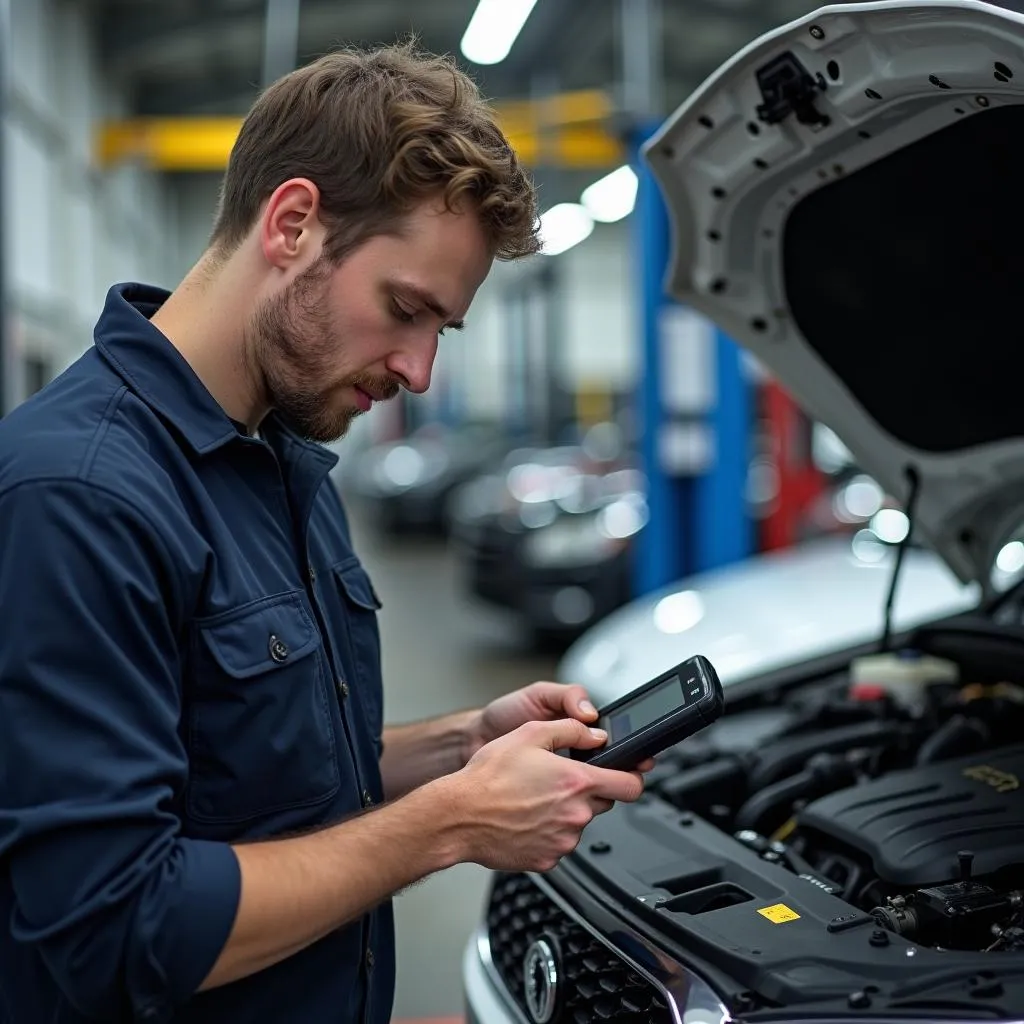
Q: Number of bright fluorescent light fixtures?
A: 3